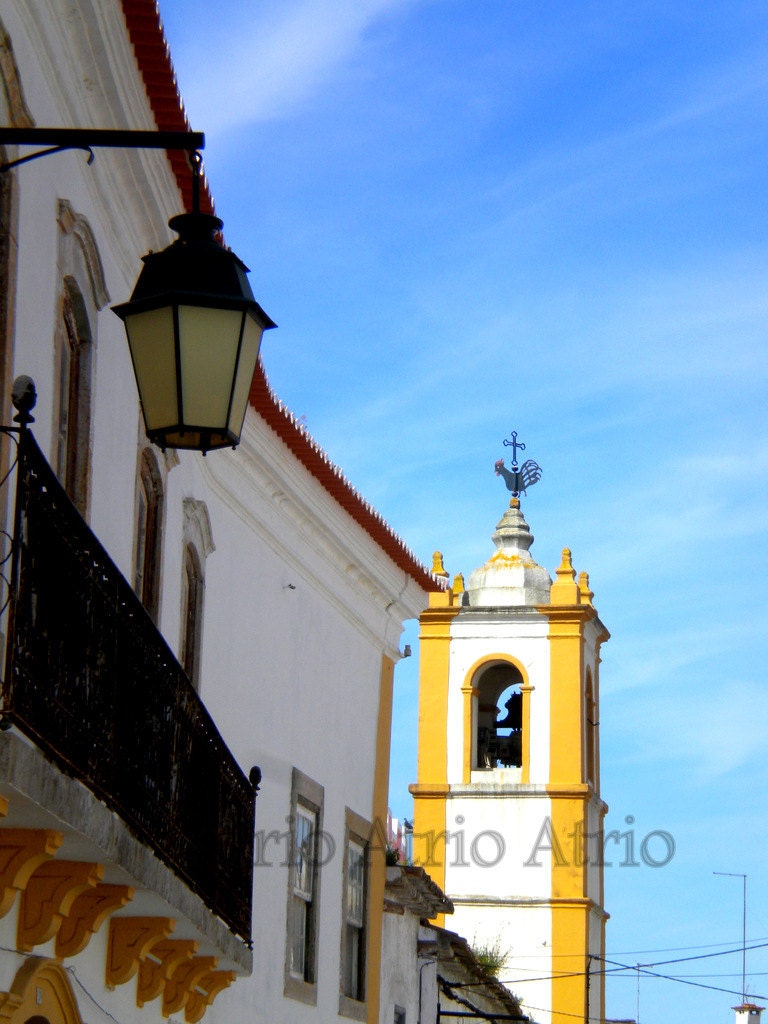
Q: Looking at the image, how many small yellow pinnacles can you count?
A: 4